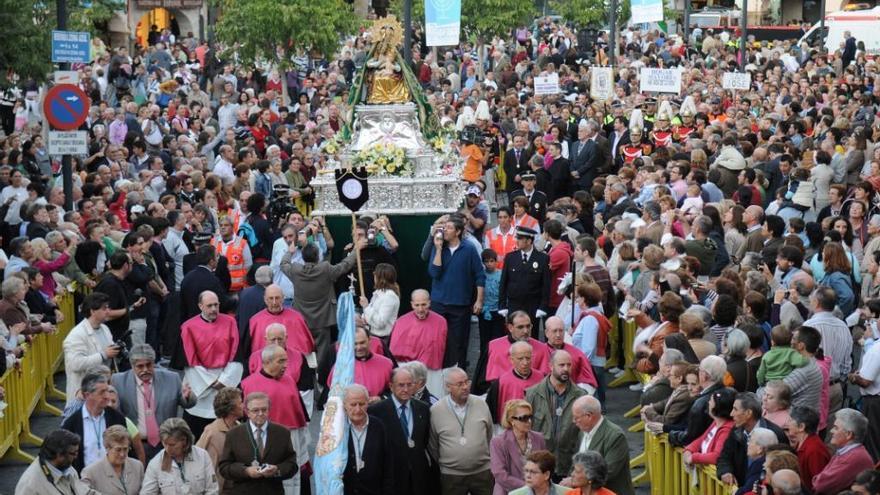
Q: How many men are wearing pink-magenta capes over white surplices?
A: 10